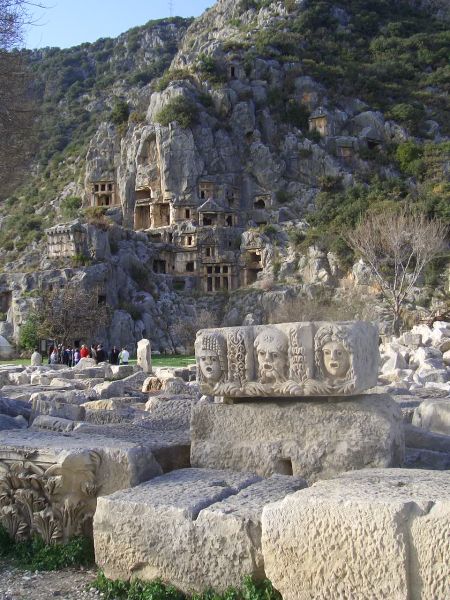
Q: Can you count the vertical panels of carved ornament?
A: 2